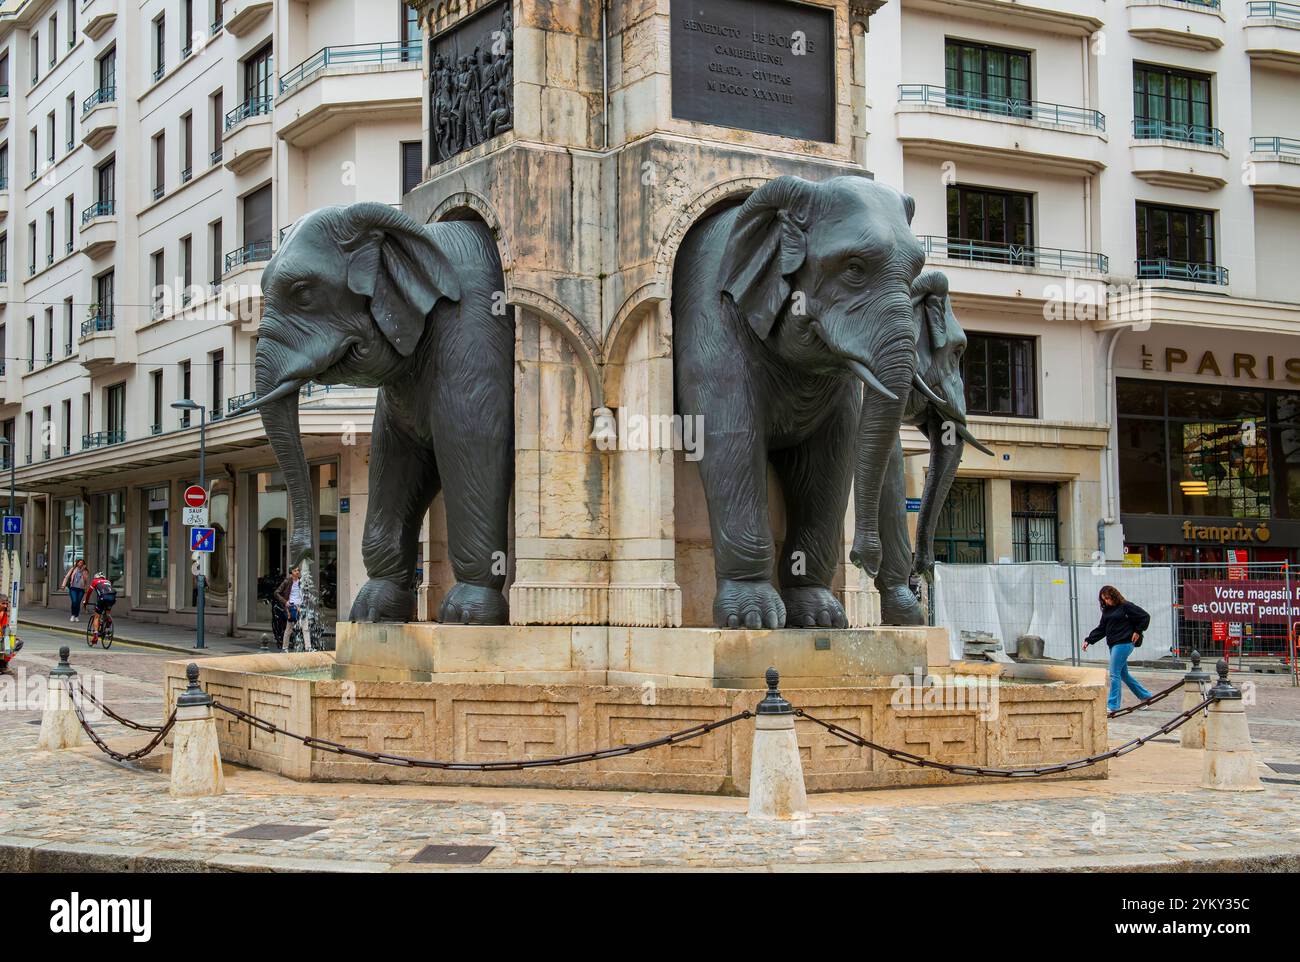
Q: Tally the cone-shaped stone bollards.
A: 5